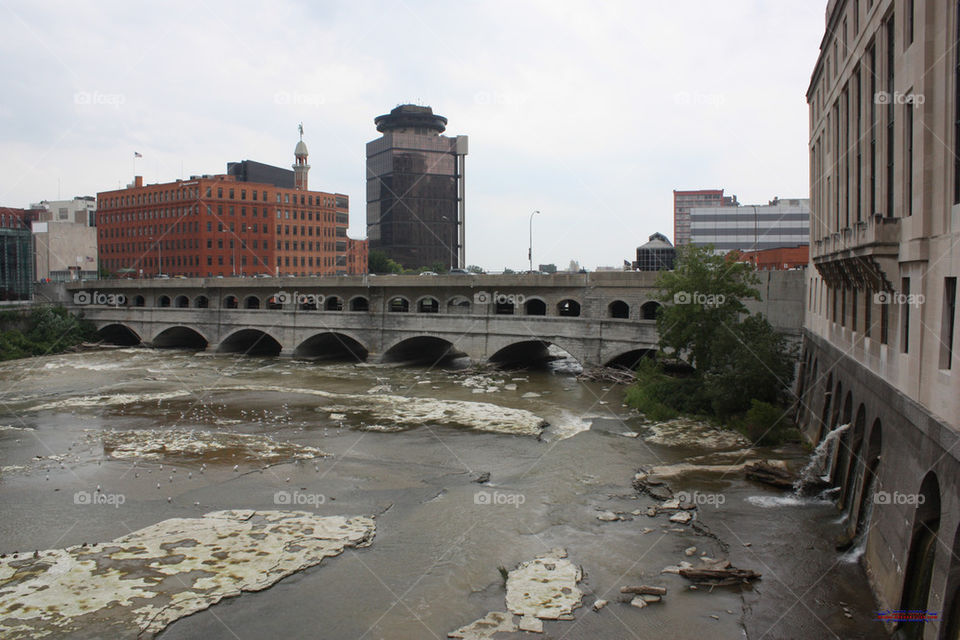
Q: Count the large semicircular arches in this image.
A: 7